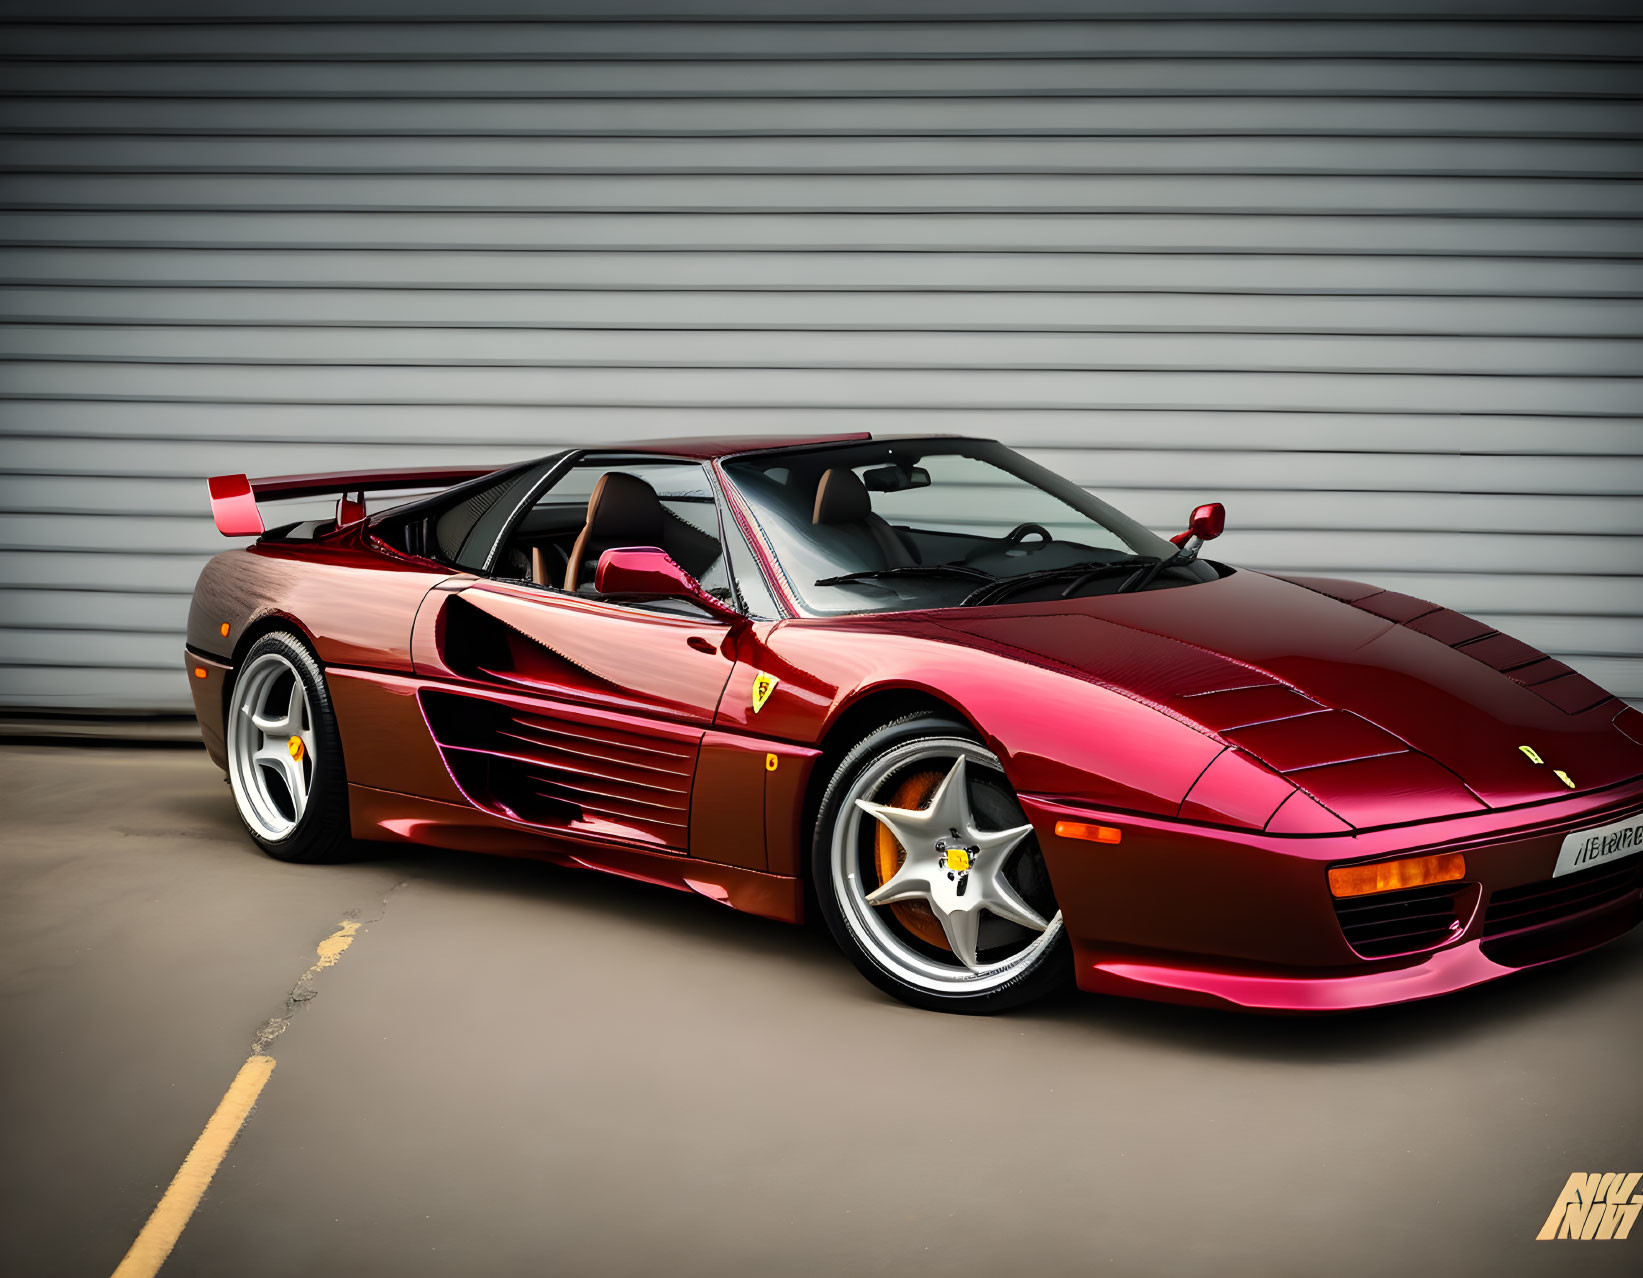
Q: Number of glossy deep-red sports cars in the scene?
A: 1